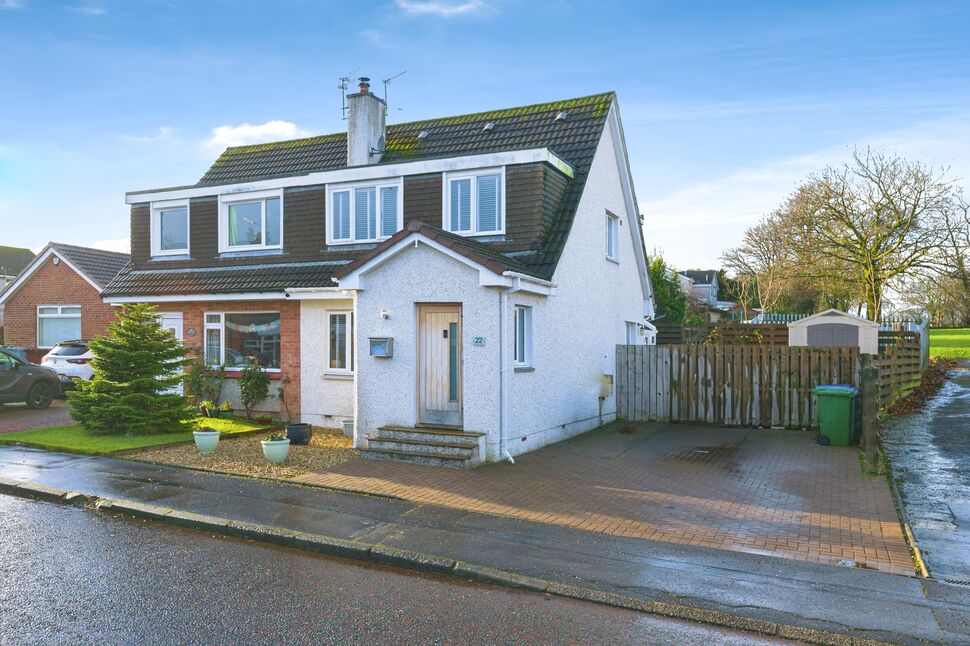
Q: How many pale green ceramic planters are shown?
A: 2